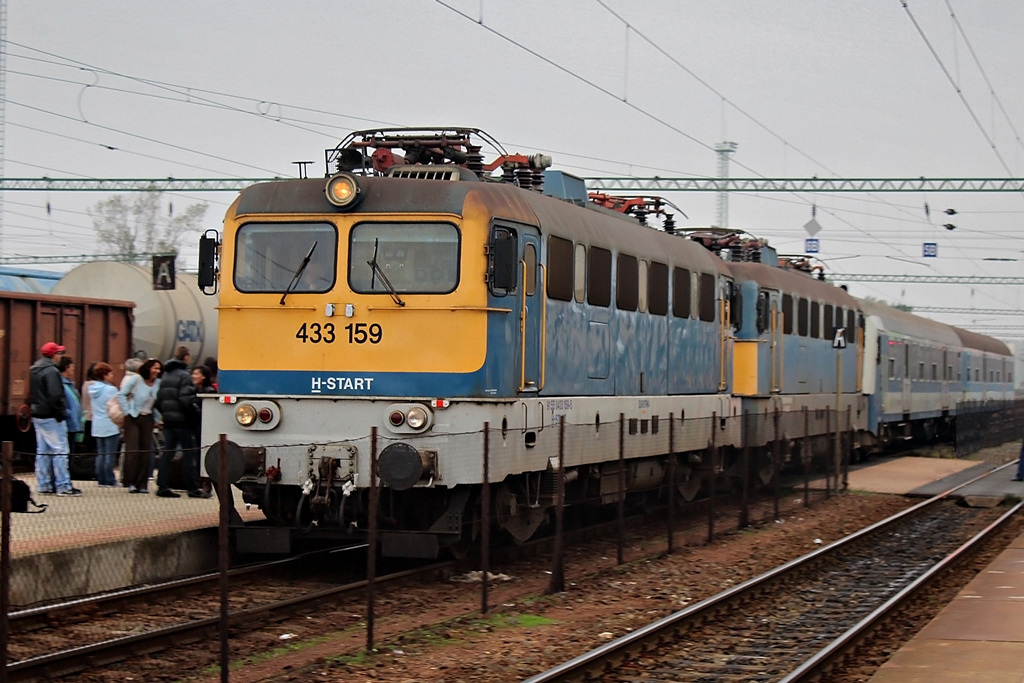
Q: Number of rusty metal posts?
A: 13